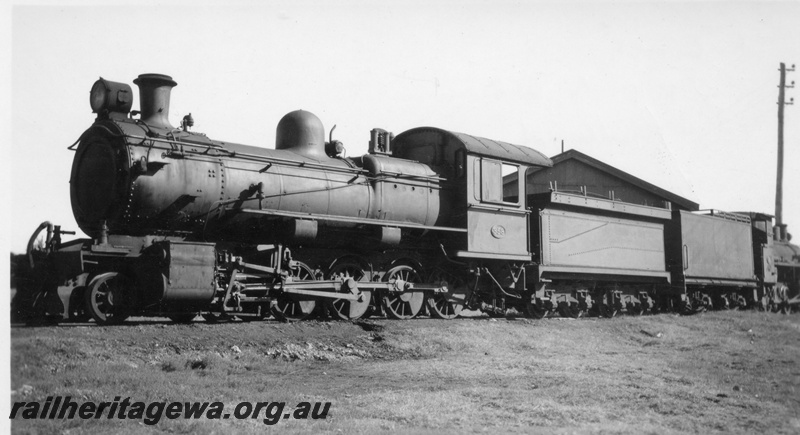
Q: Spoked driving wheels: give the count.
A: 4